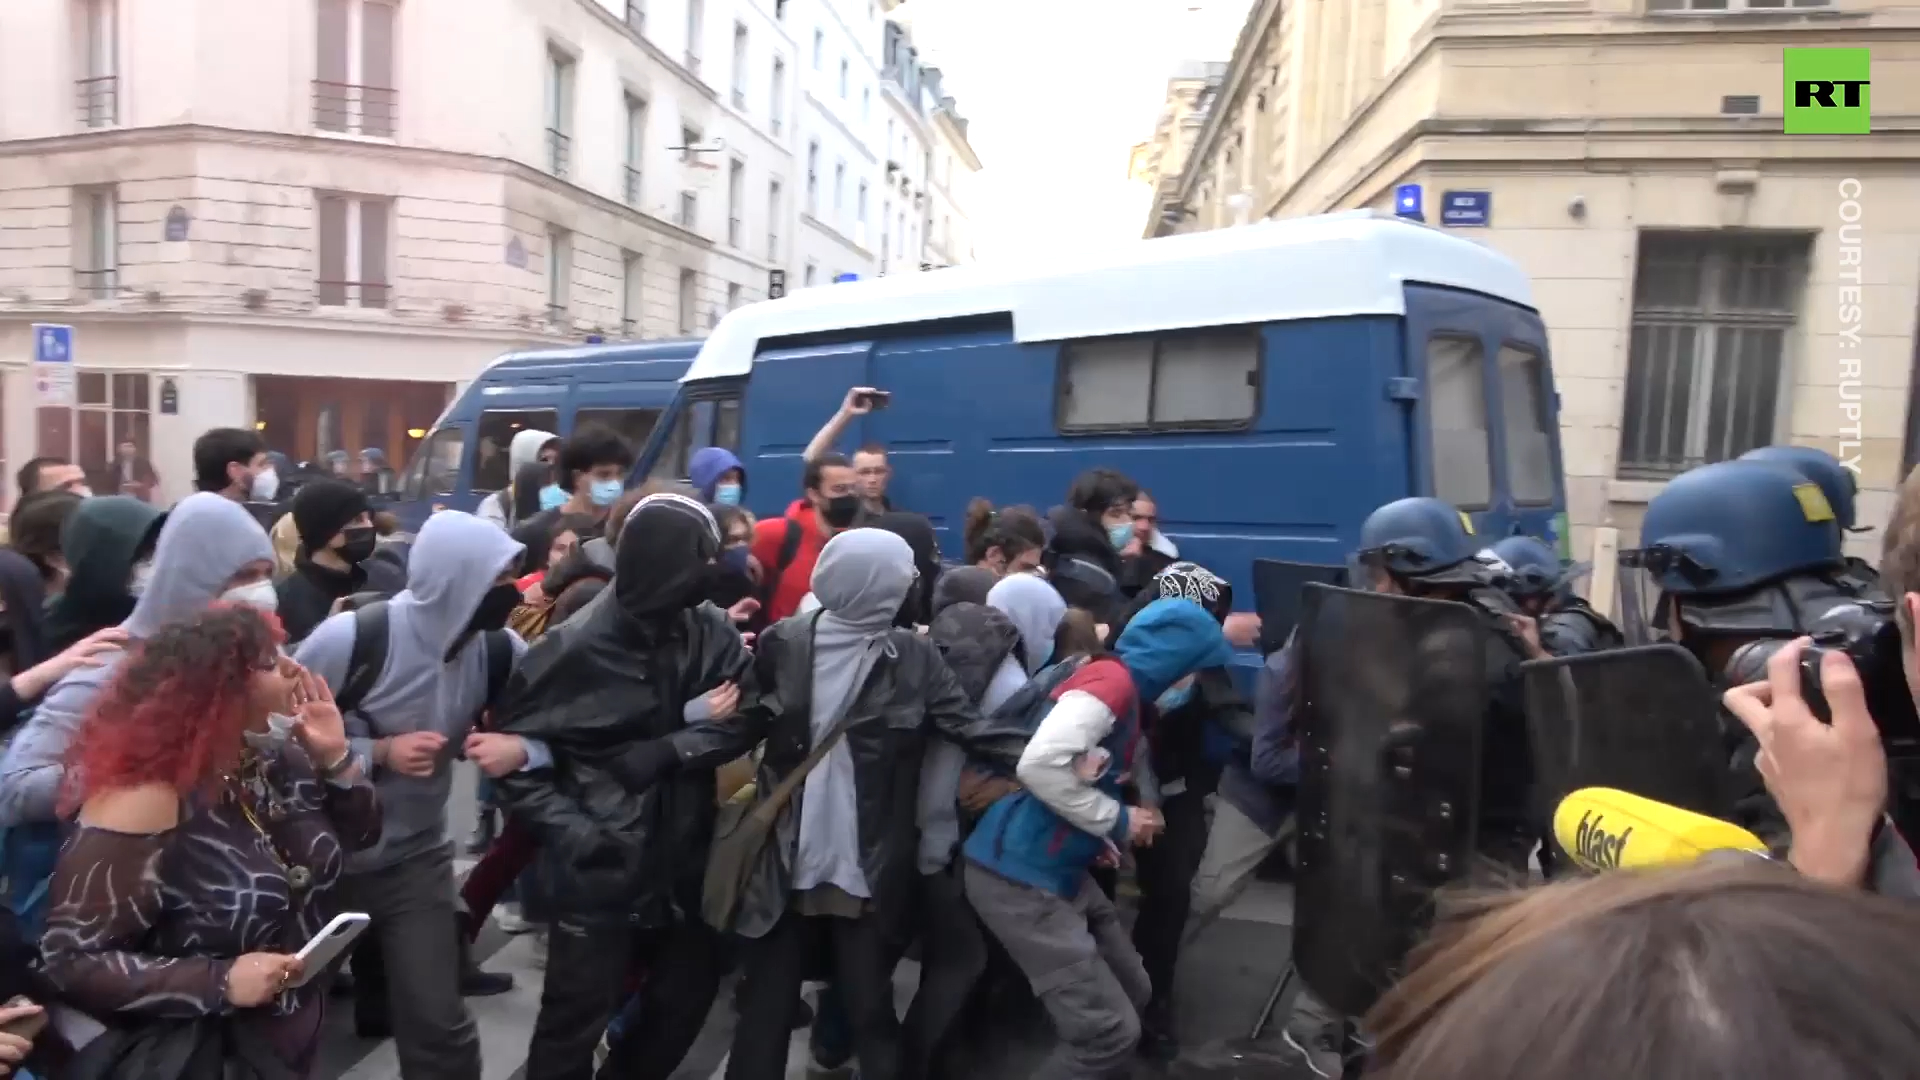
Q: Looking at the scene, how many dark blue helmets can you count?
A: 4